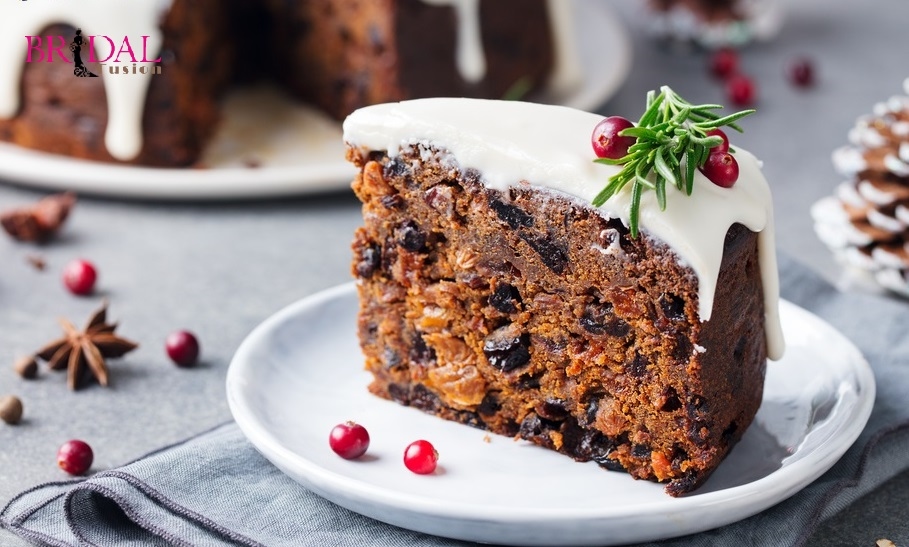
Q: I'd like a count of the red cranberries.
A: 11